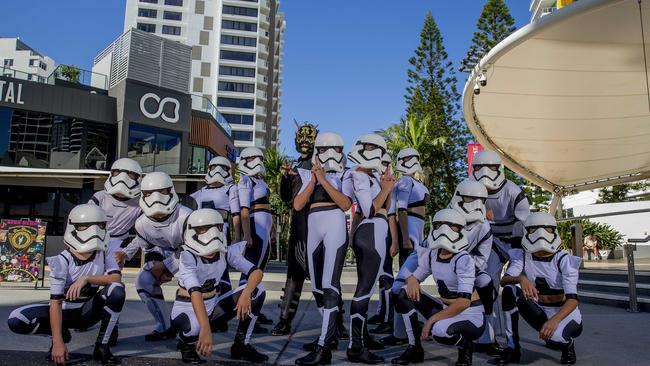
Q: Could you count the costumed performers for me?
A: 15